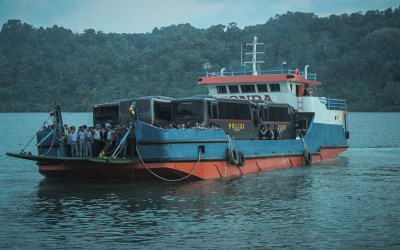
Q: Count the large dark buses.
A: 4